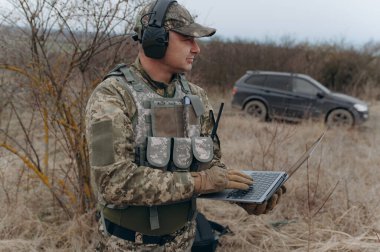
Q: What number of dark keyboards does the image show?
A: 1